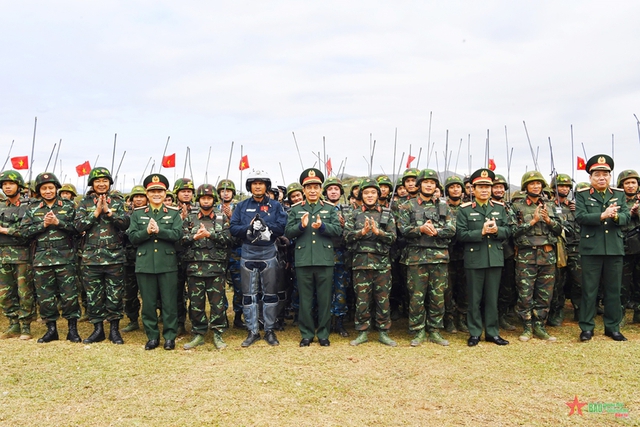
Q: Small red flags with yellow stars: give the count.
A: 8